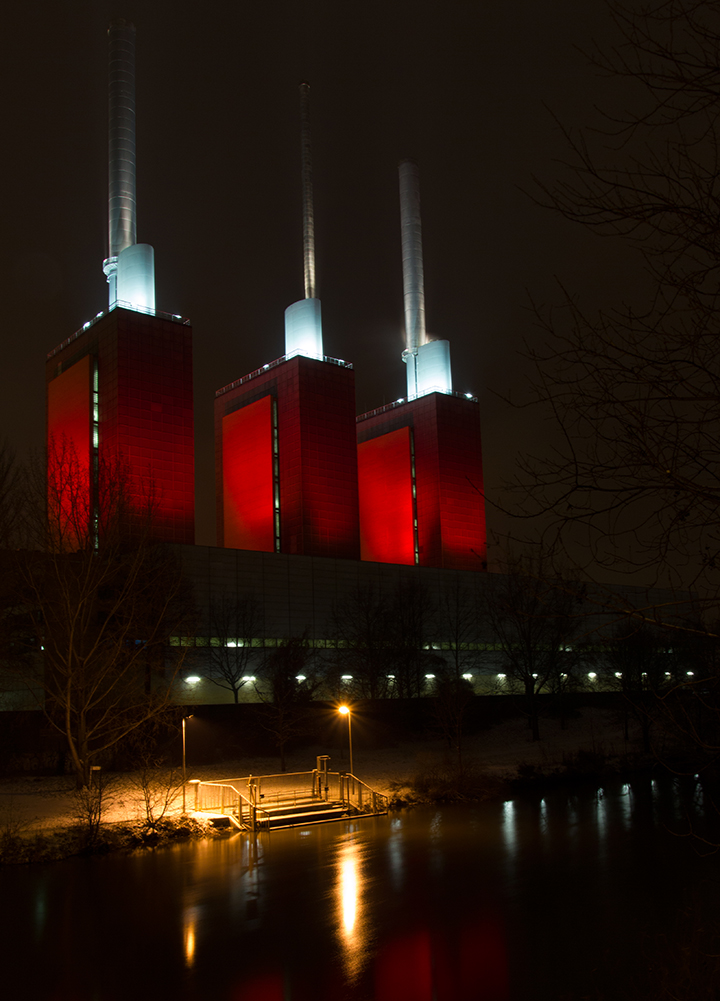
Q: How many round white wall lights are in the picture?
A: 15